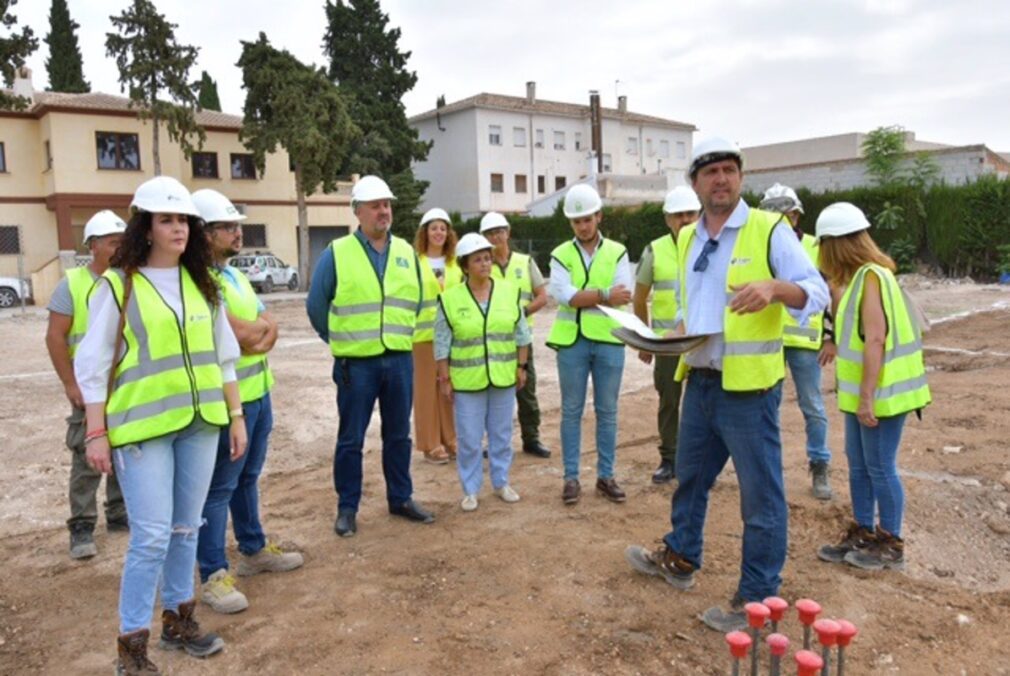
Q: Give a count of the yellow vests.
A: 12